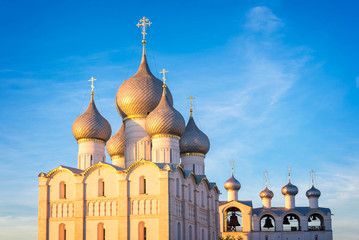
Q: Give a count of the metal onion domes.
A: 9